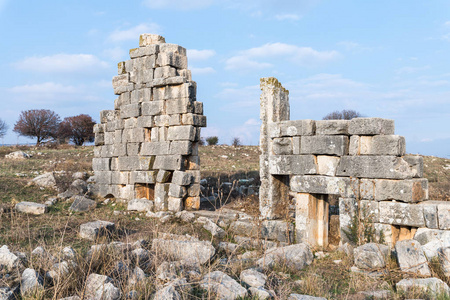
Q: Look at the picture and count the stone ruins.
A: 2